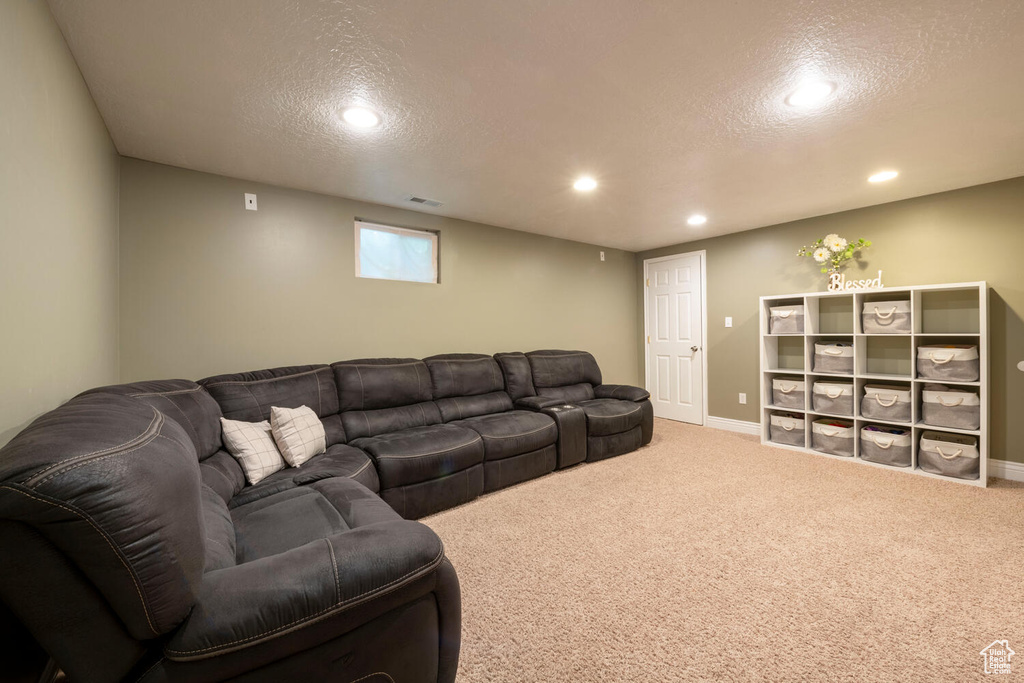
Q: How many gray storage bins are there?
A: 12